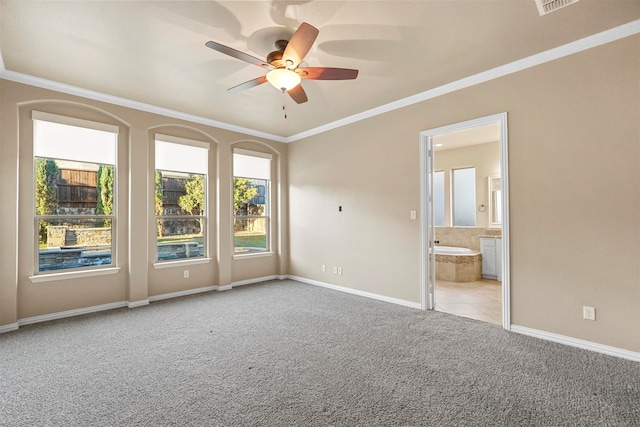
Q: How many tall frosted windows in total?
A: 2